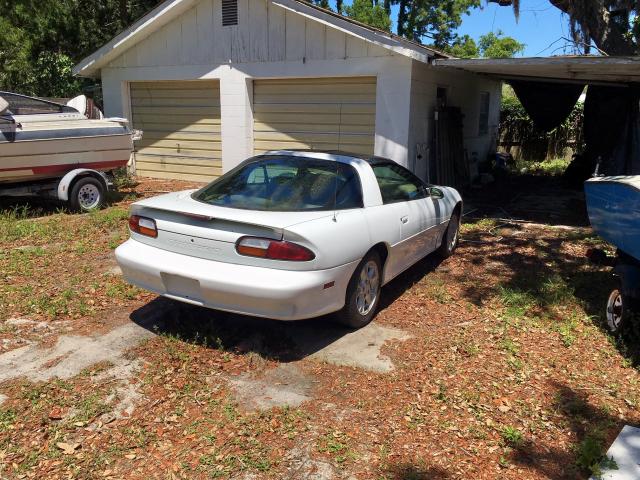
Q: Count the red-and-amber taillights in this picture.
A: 2